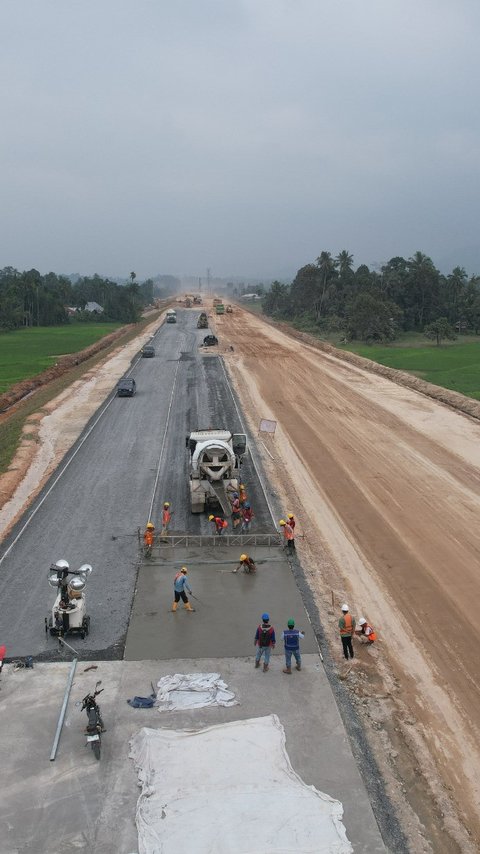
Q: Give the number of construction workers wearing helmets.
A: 14